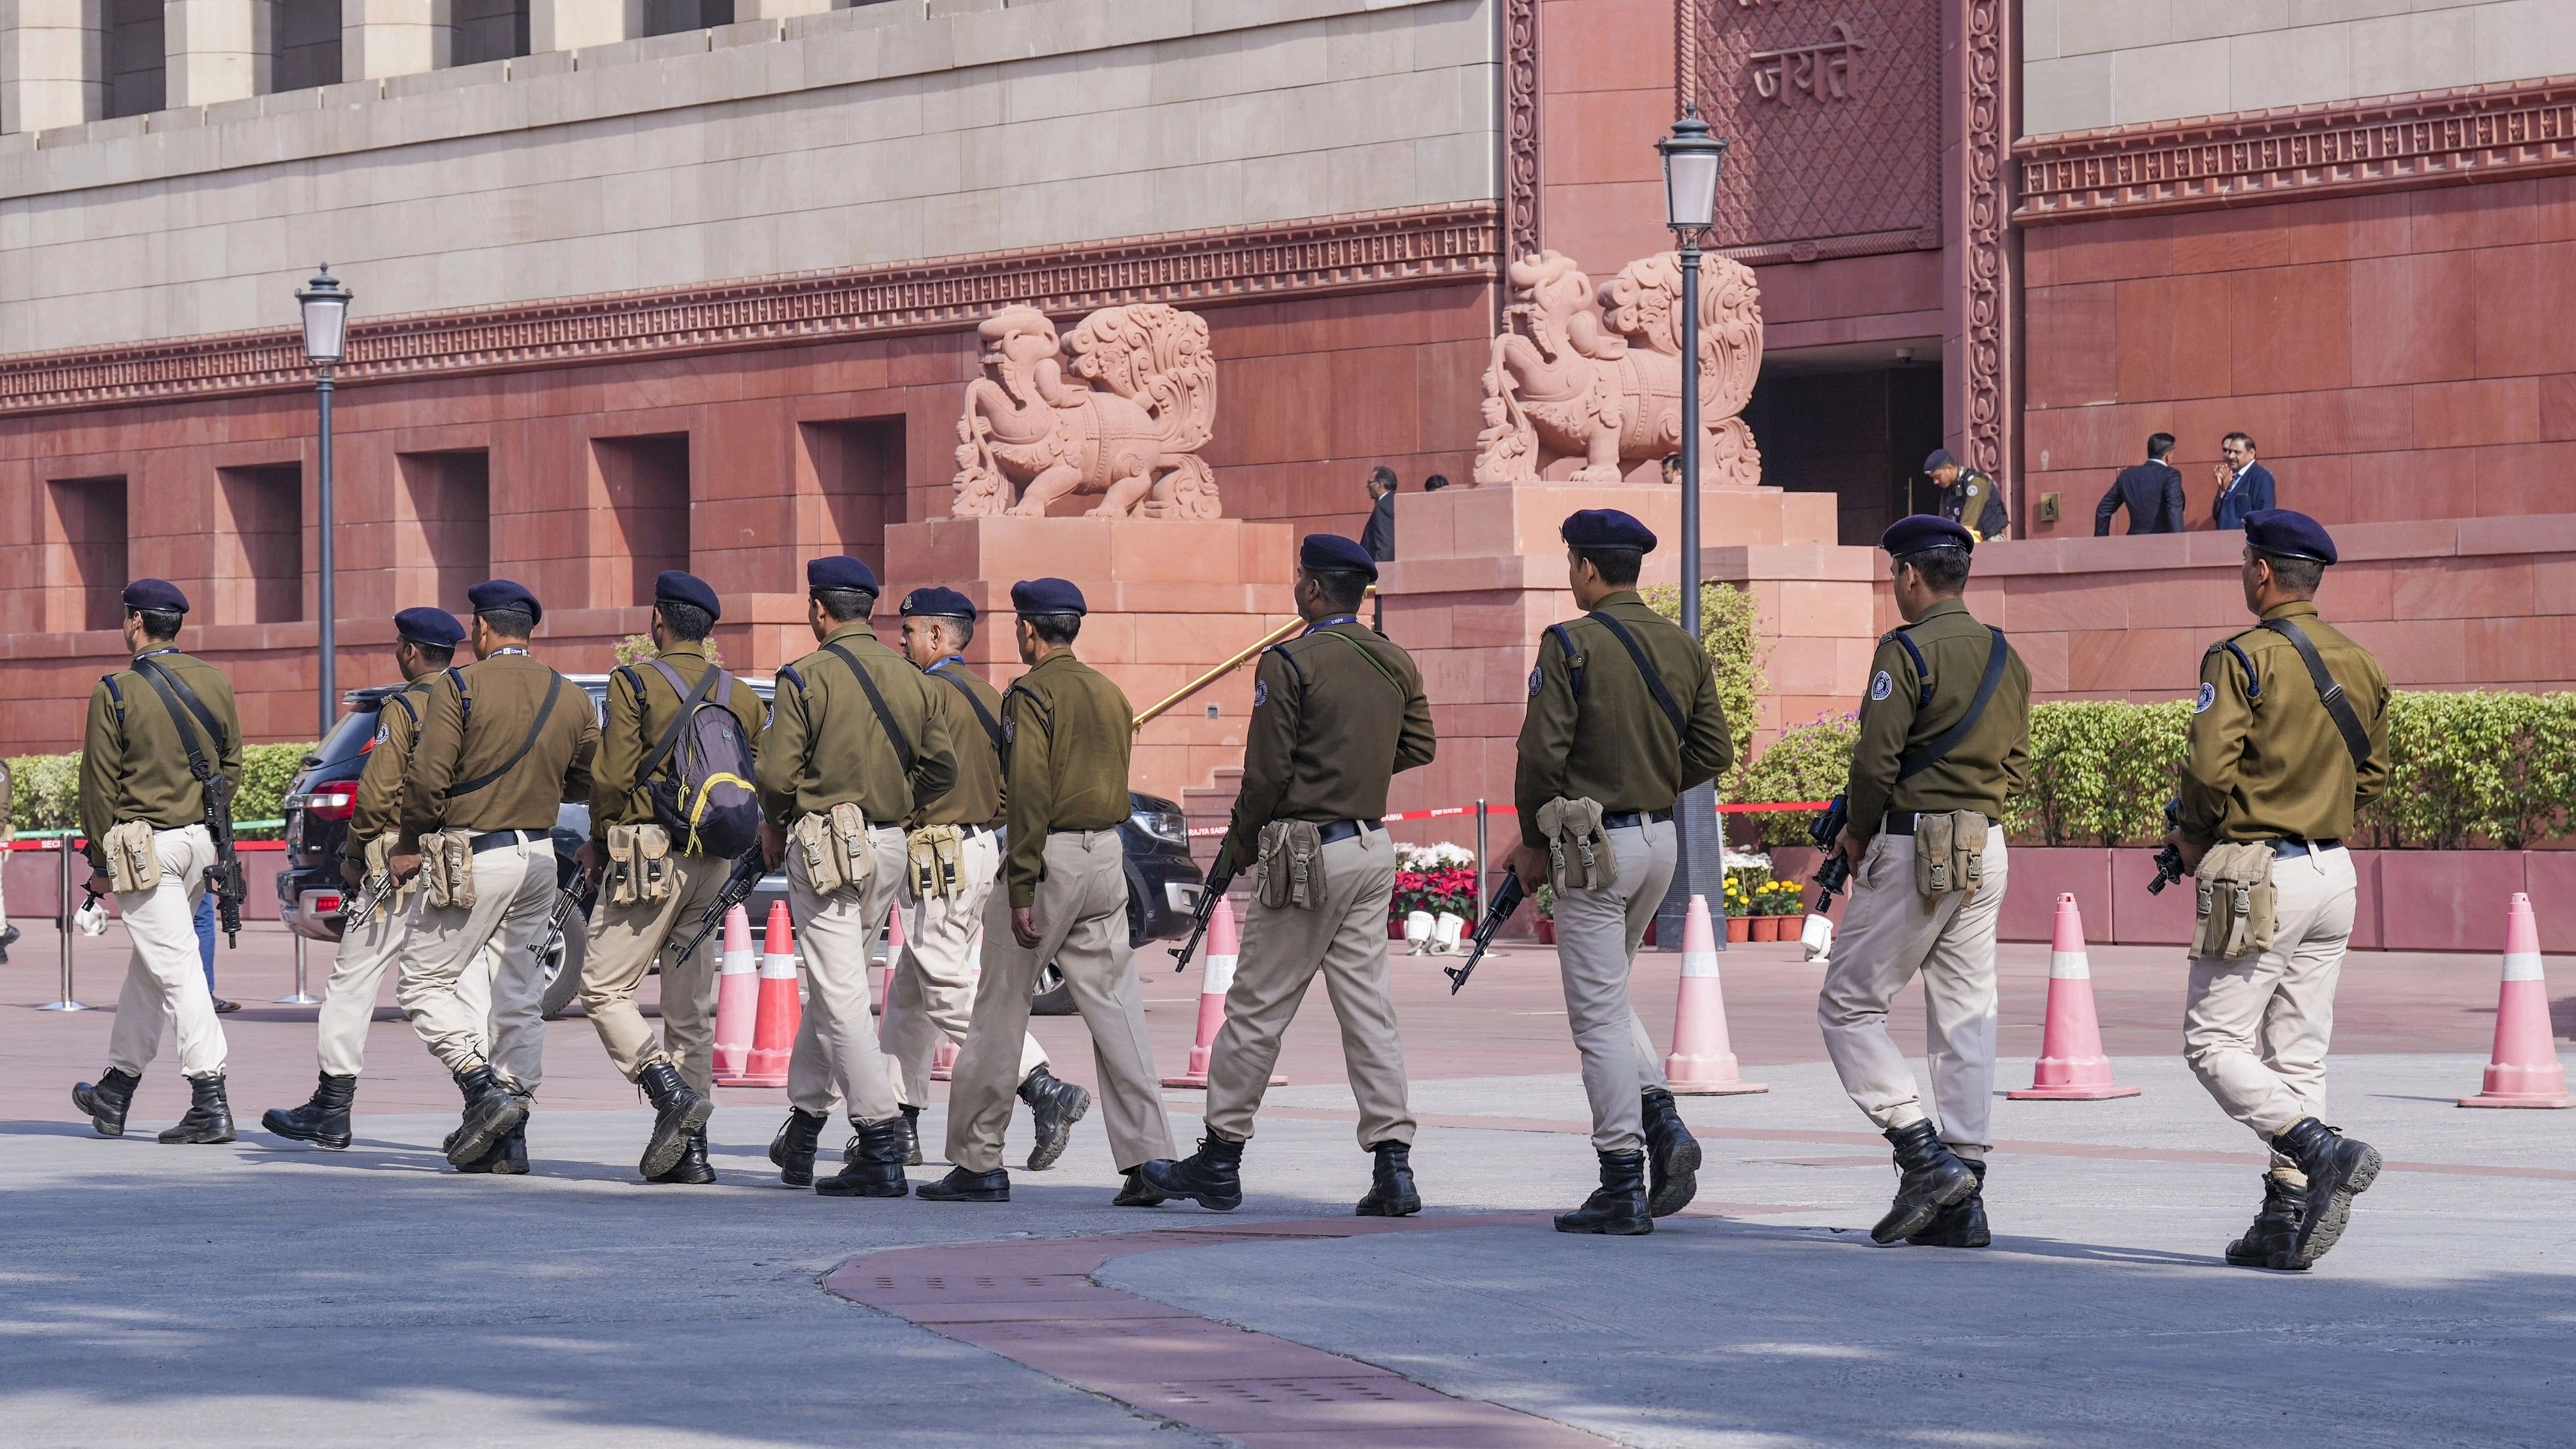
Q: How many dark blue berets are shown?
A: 12